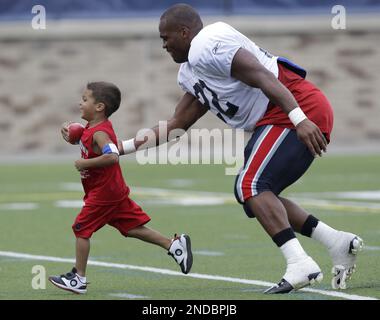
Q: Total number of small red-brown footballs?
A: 1